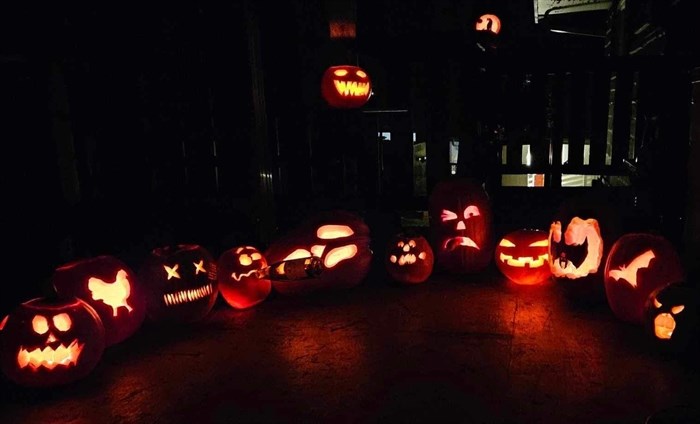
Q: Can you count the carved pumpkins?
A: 13